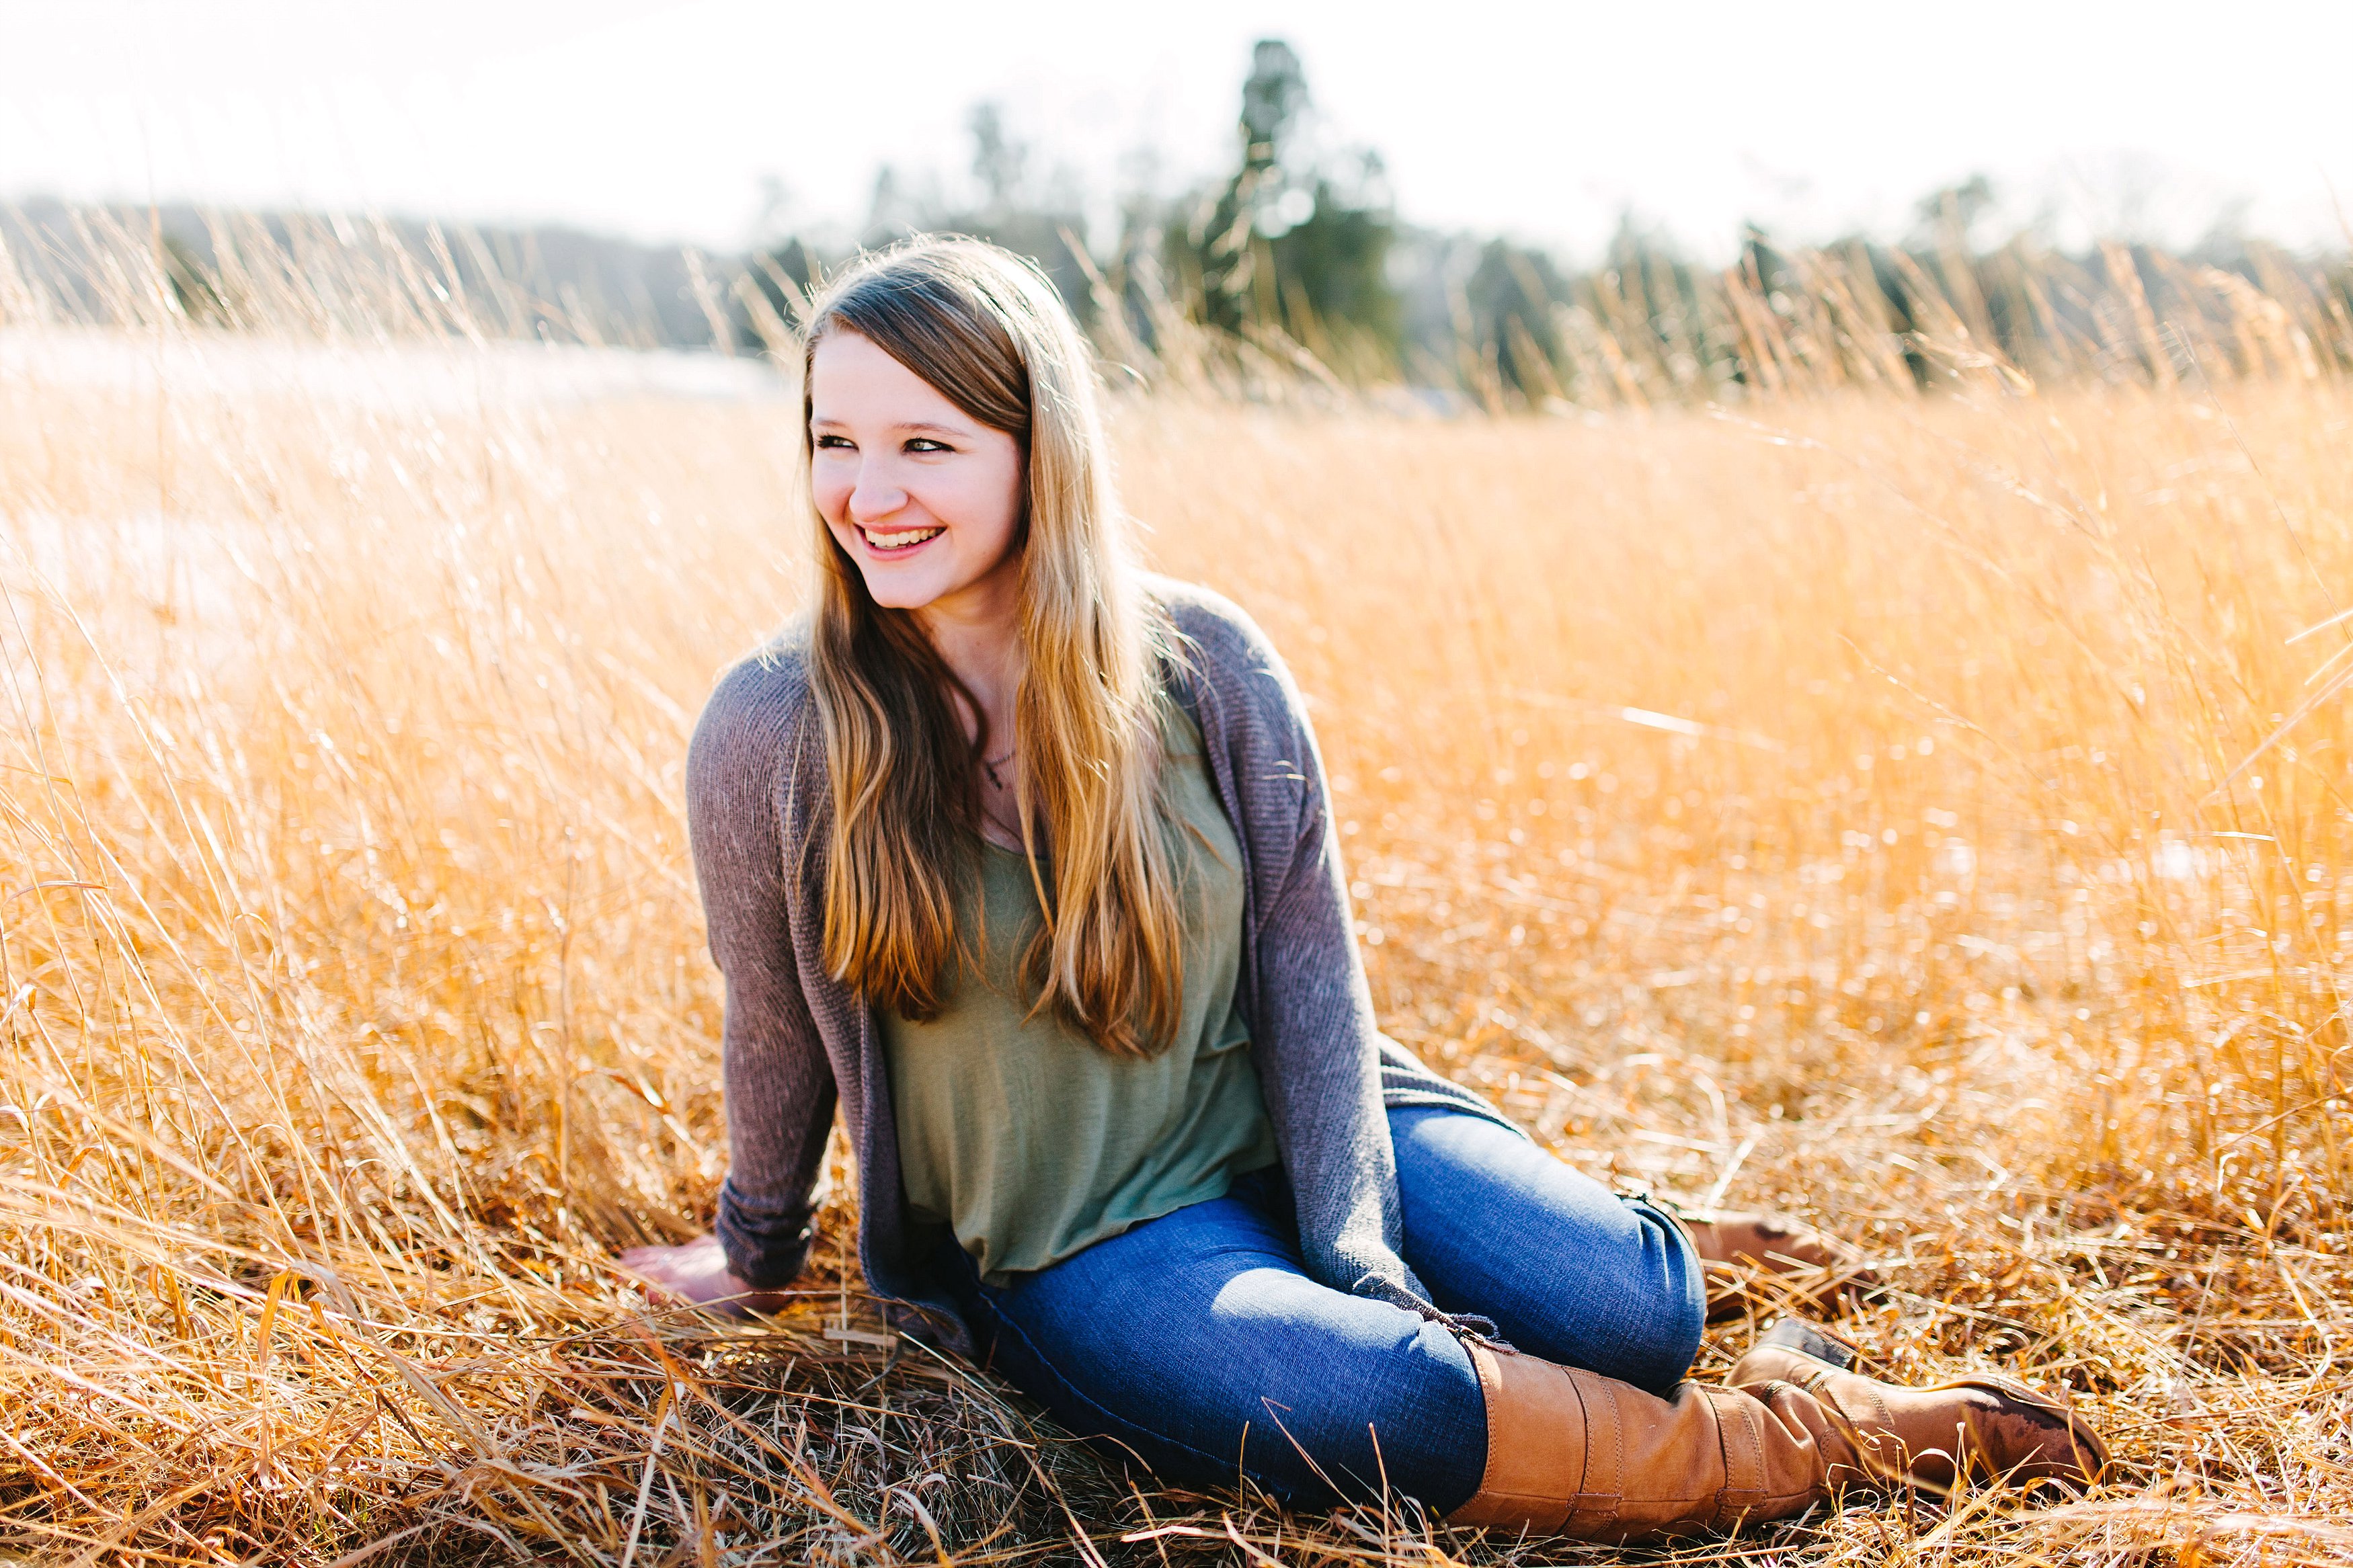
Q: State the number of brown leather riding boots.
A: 2